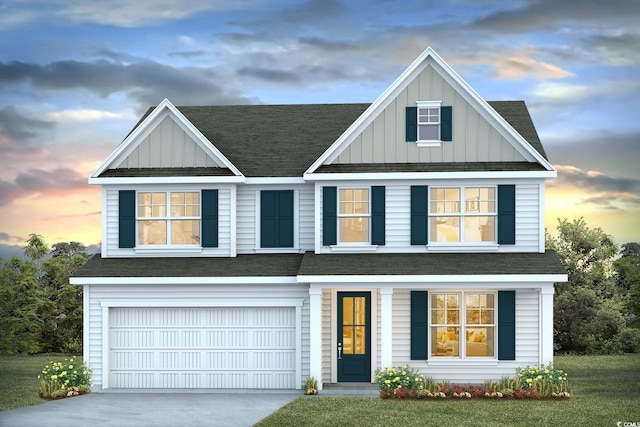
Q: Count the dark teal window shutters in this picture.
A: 12